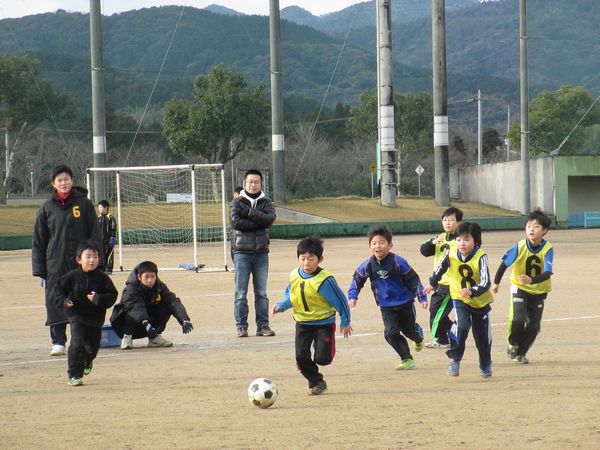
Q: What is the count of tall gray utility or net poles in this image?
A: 5